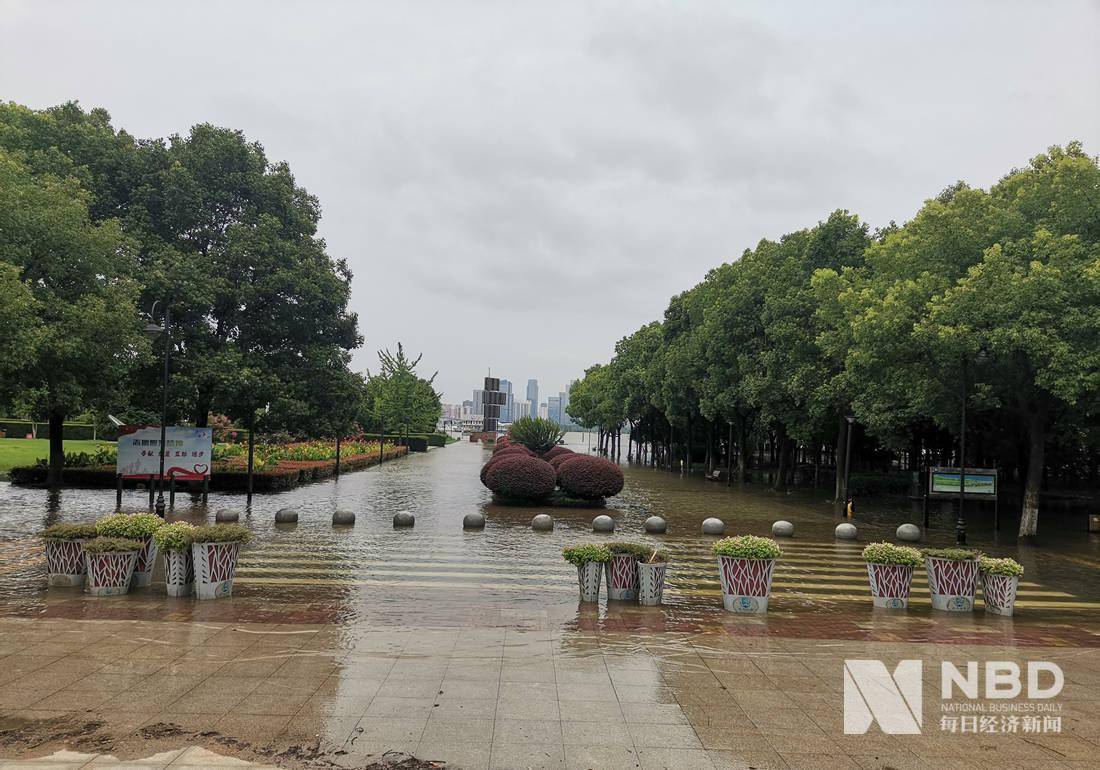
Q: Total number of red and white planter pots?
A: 12